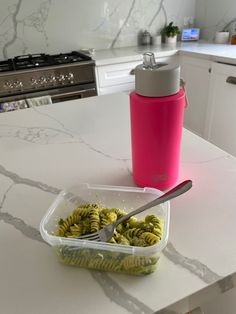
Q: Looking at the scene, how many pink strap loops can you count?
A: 1